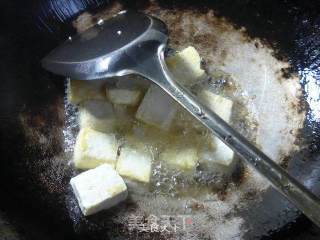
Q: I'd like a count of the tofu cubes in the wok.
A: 11